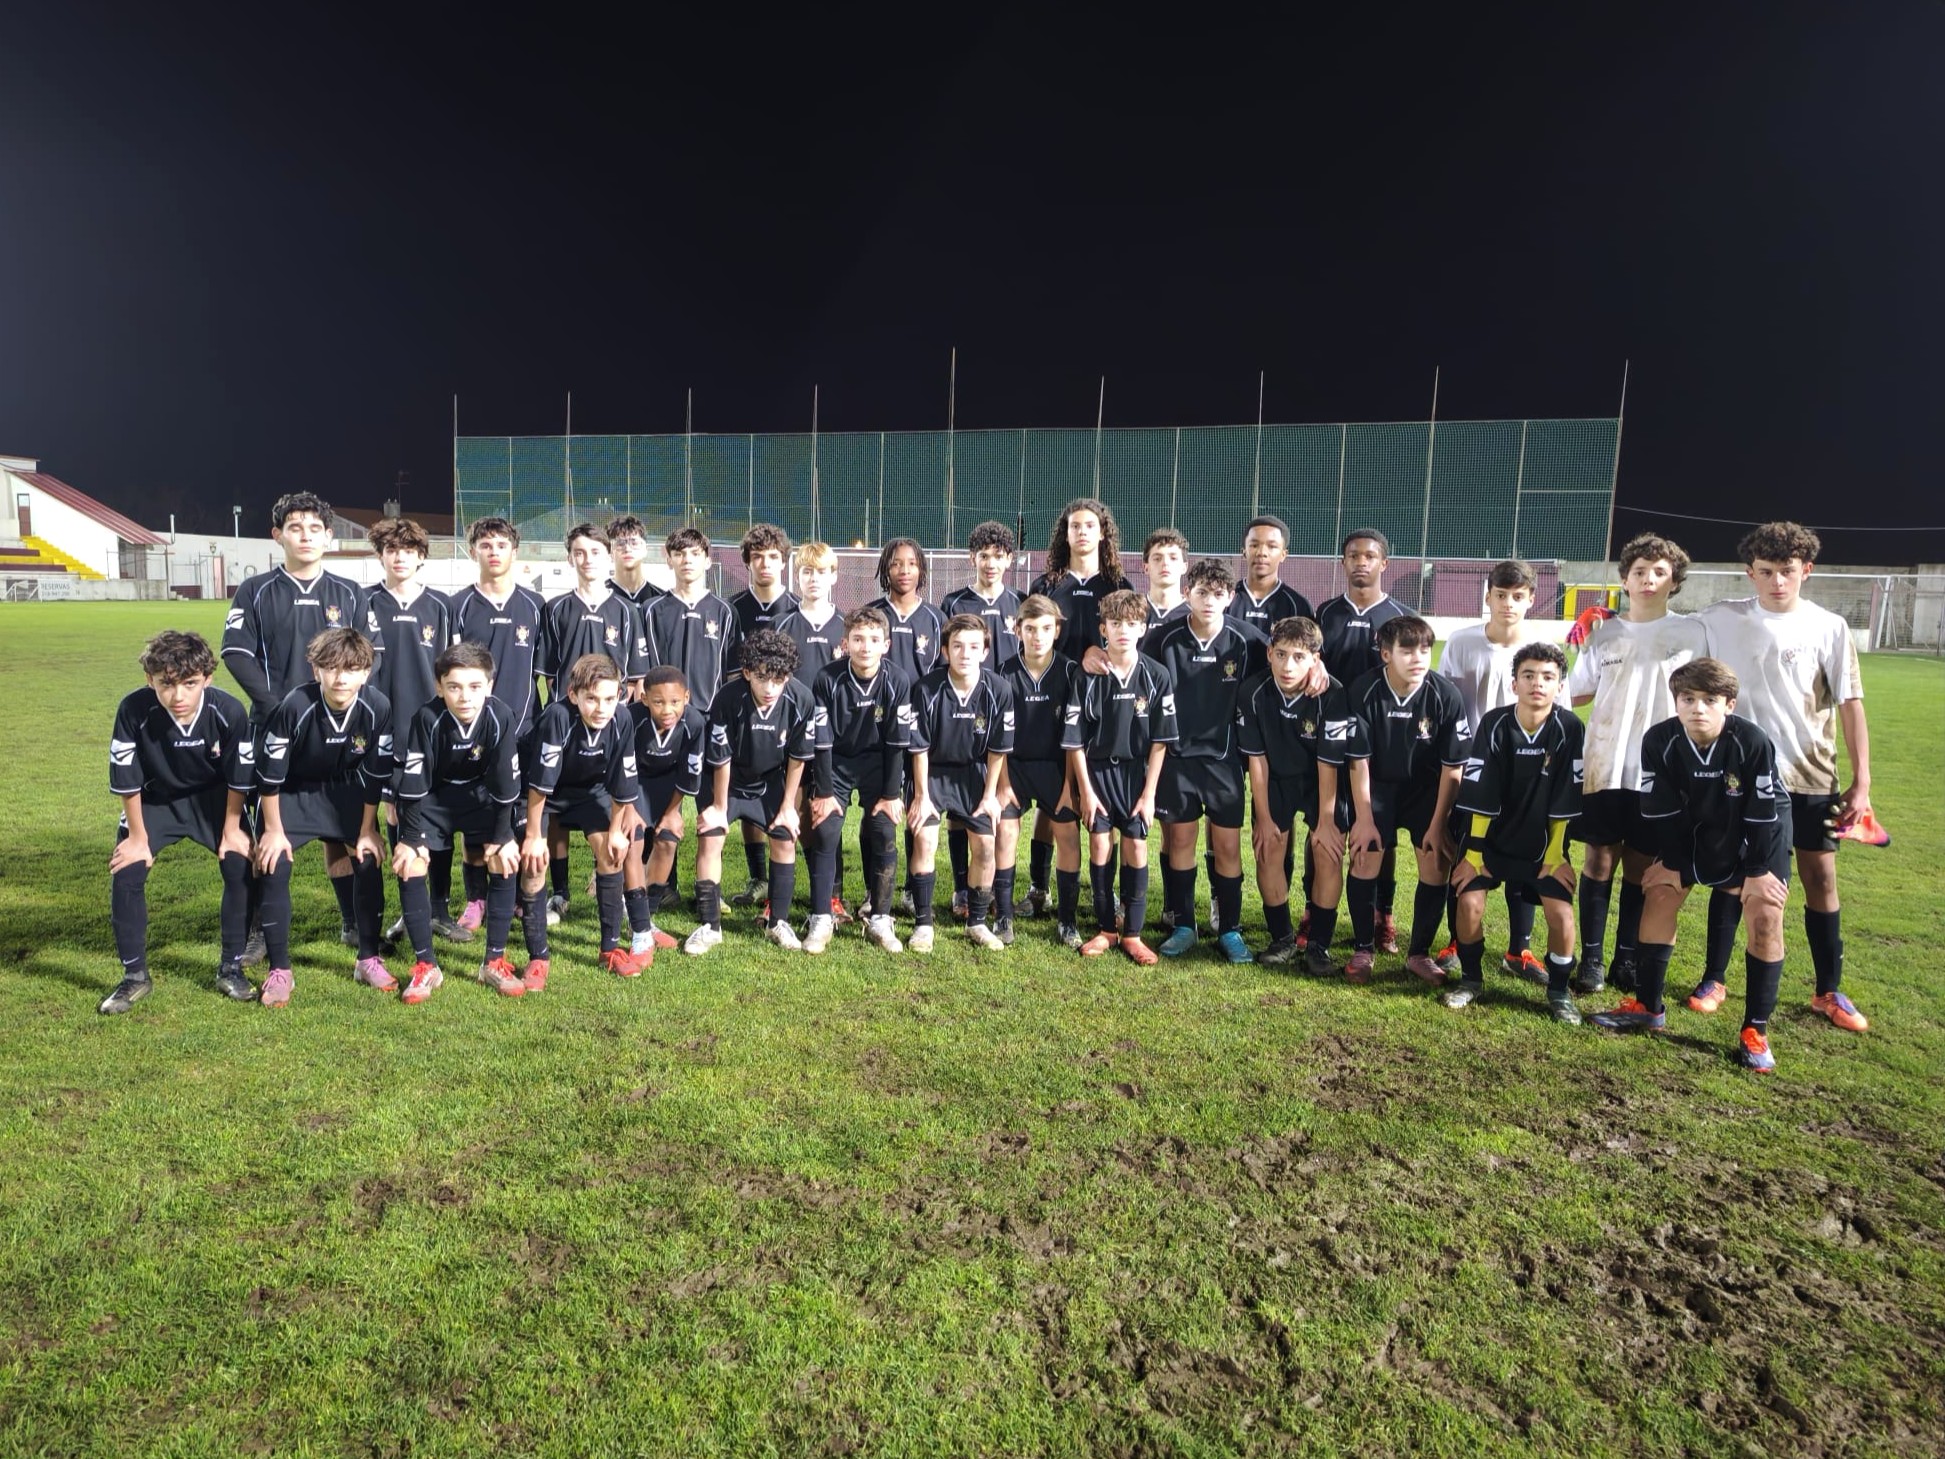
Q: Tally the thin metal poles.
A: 9